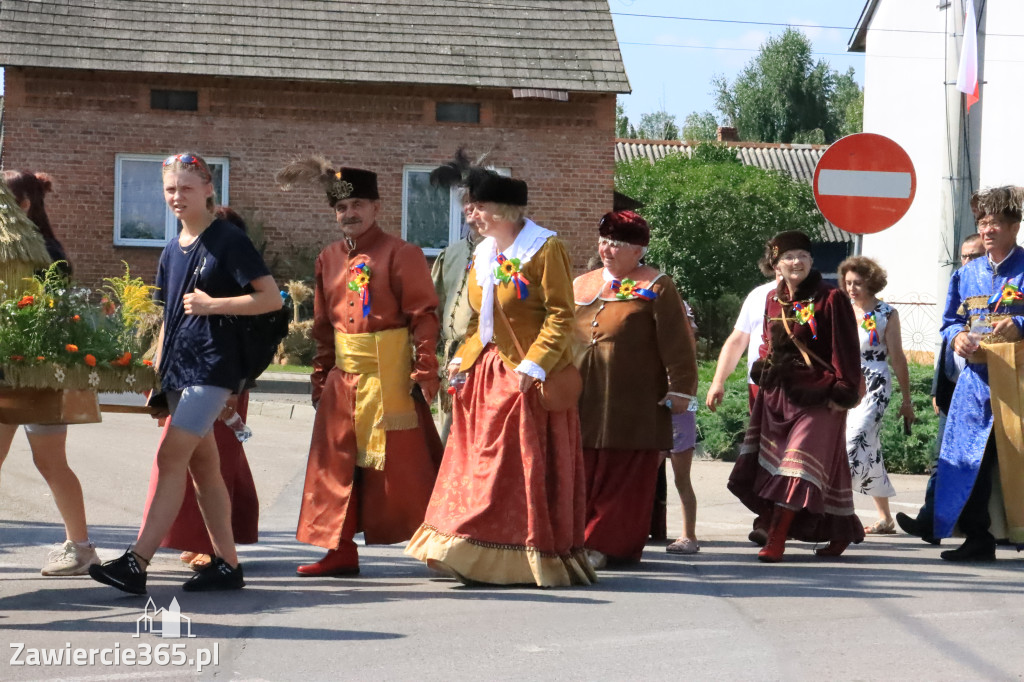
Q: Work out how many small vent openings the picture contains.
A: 2